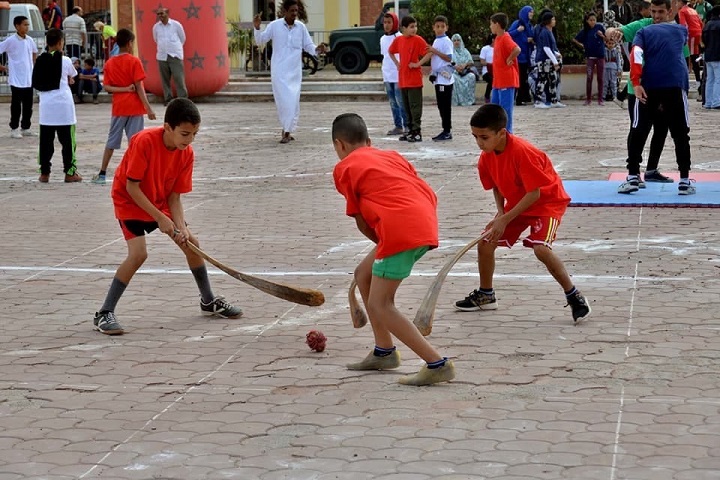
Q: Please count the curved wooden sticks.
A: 3